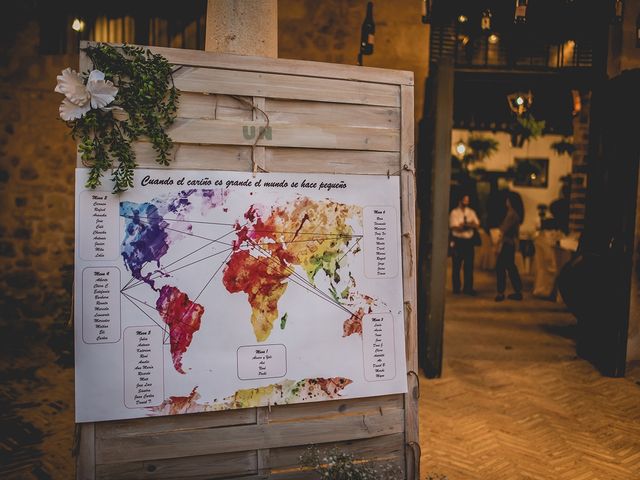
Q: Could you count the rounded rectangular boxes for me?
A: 6